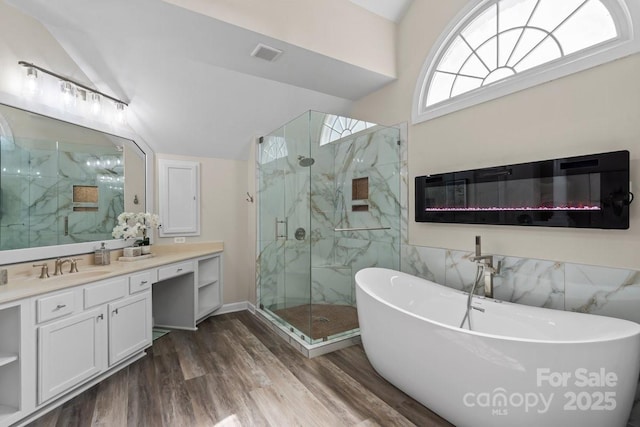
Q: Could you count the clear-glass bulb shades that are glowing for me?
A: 4